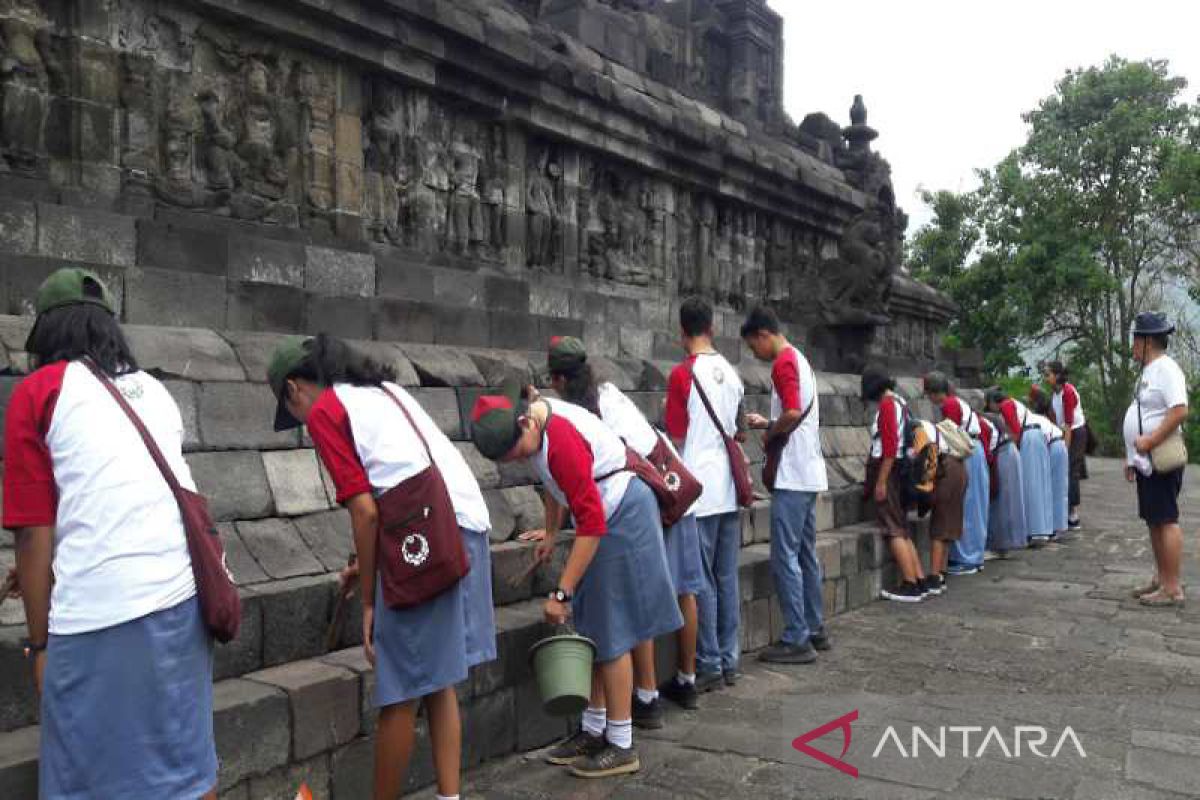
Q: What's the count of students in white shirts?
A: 13